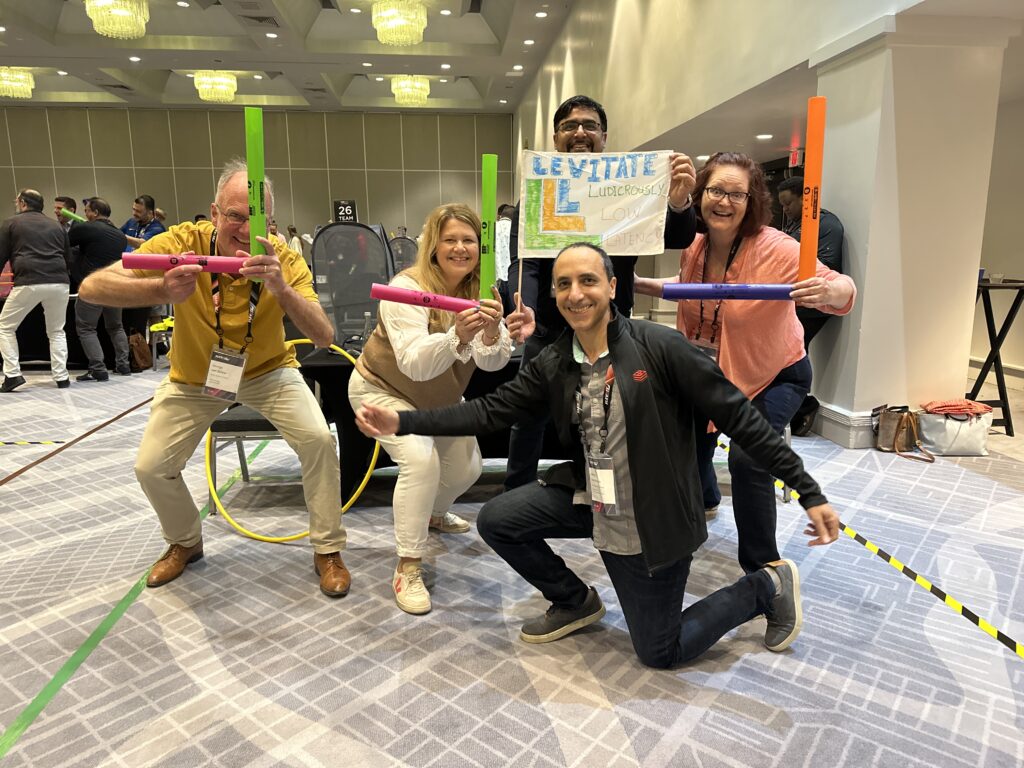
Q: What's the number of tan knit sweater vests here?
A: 1